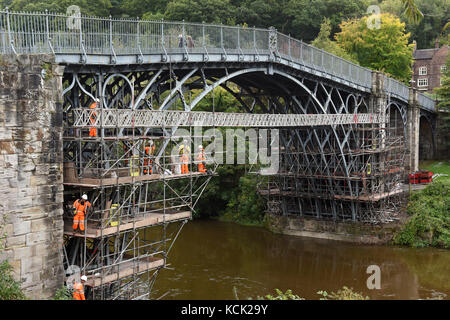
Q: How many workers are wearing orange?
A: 6